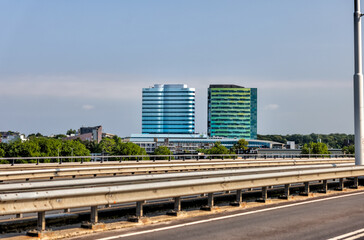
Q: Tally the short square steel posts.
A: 12